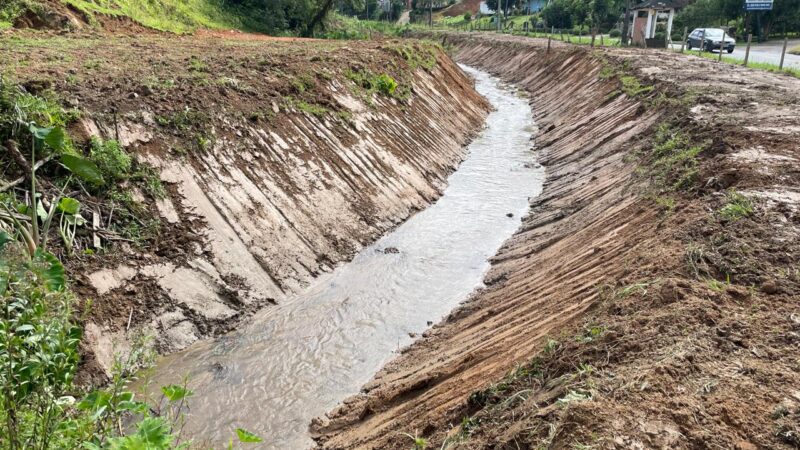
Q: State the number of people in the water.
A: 0